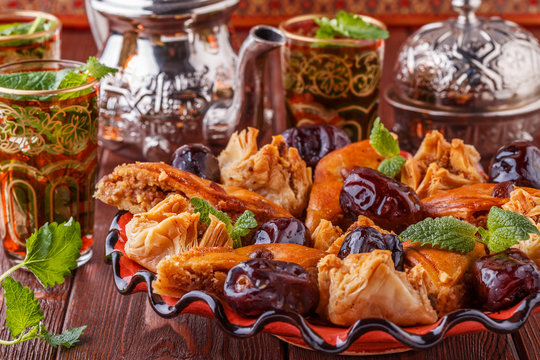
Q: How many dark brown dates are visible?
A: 8